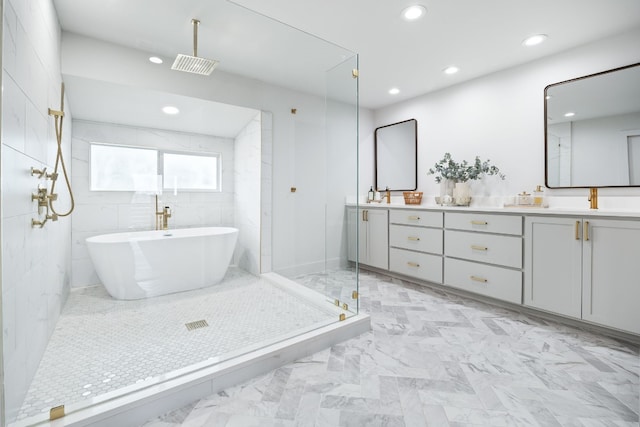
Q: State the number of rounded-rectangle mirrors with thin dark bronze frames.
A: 2